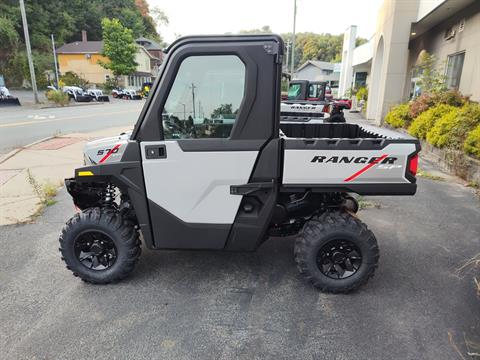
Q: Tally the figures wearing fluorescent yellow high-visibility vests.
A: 0